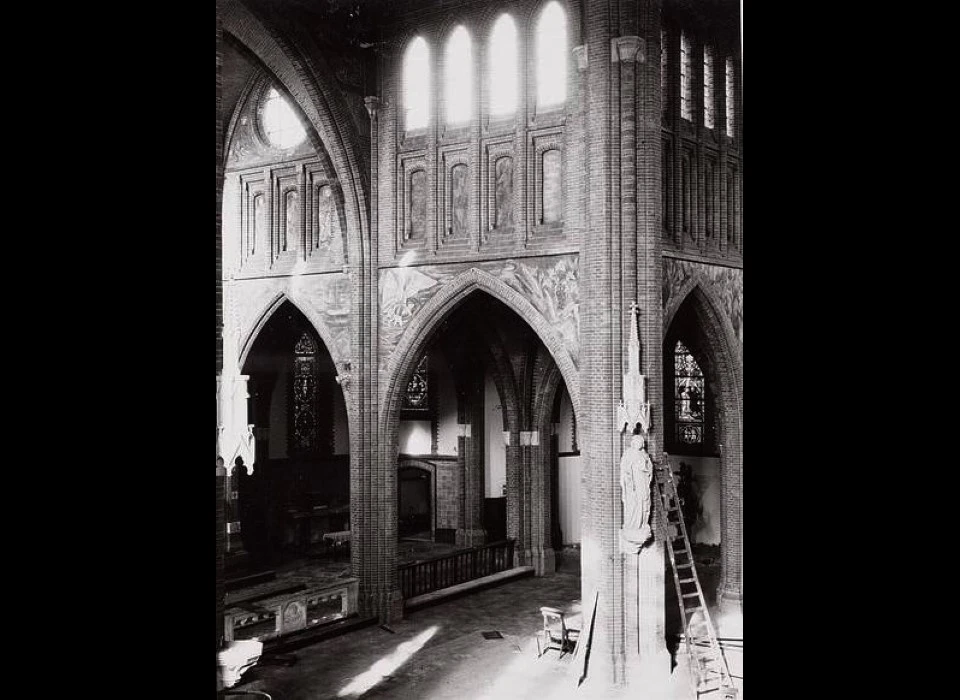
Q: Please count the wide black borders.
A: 2